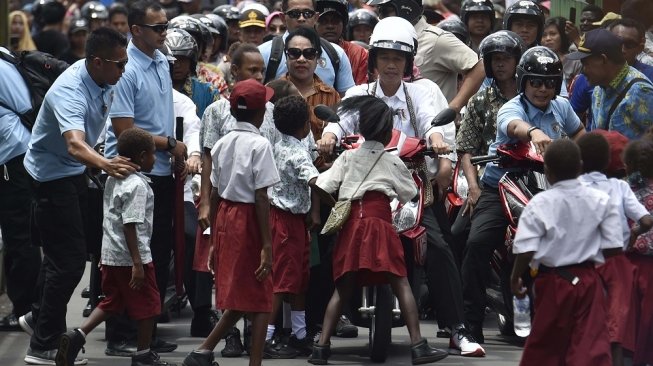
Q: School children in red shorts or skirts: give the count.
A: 8